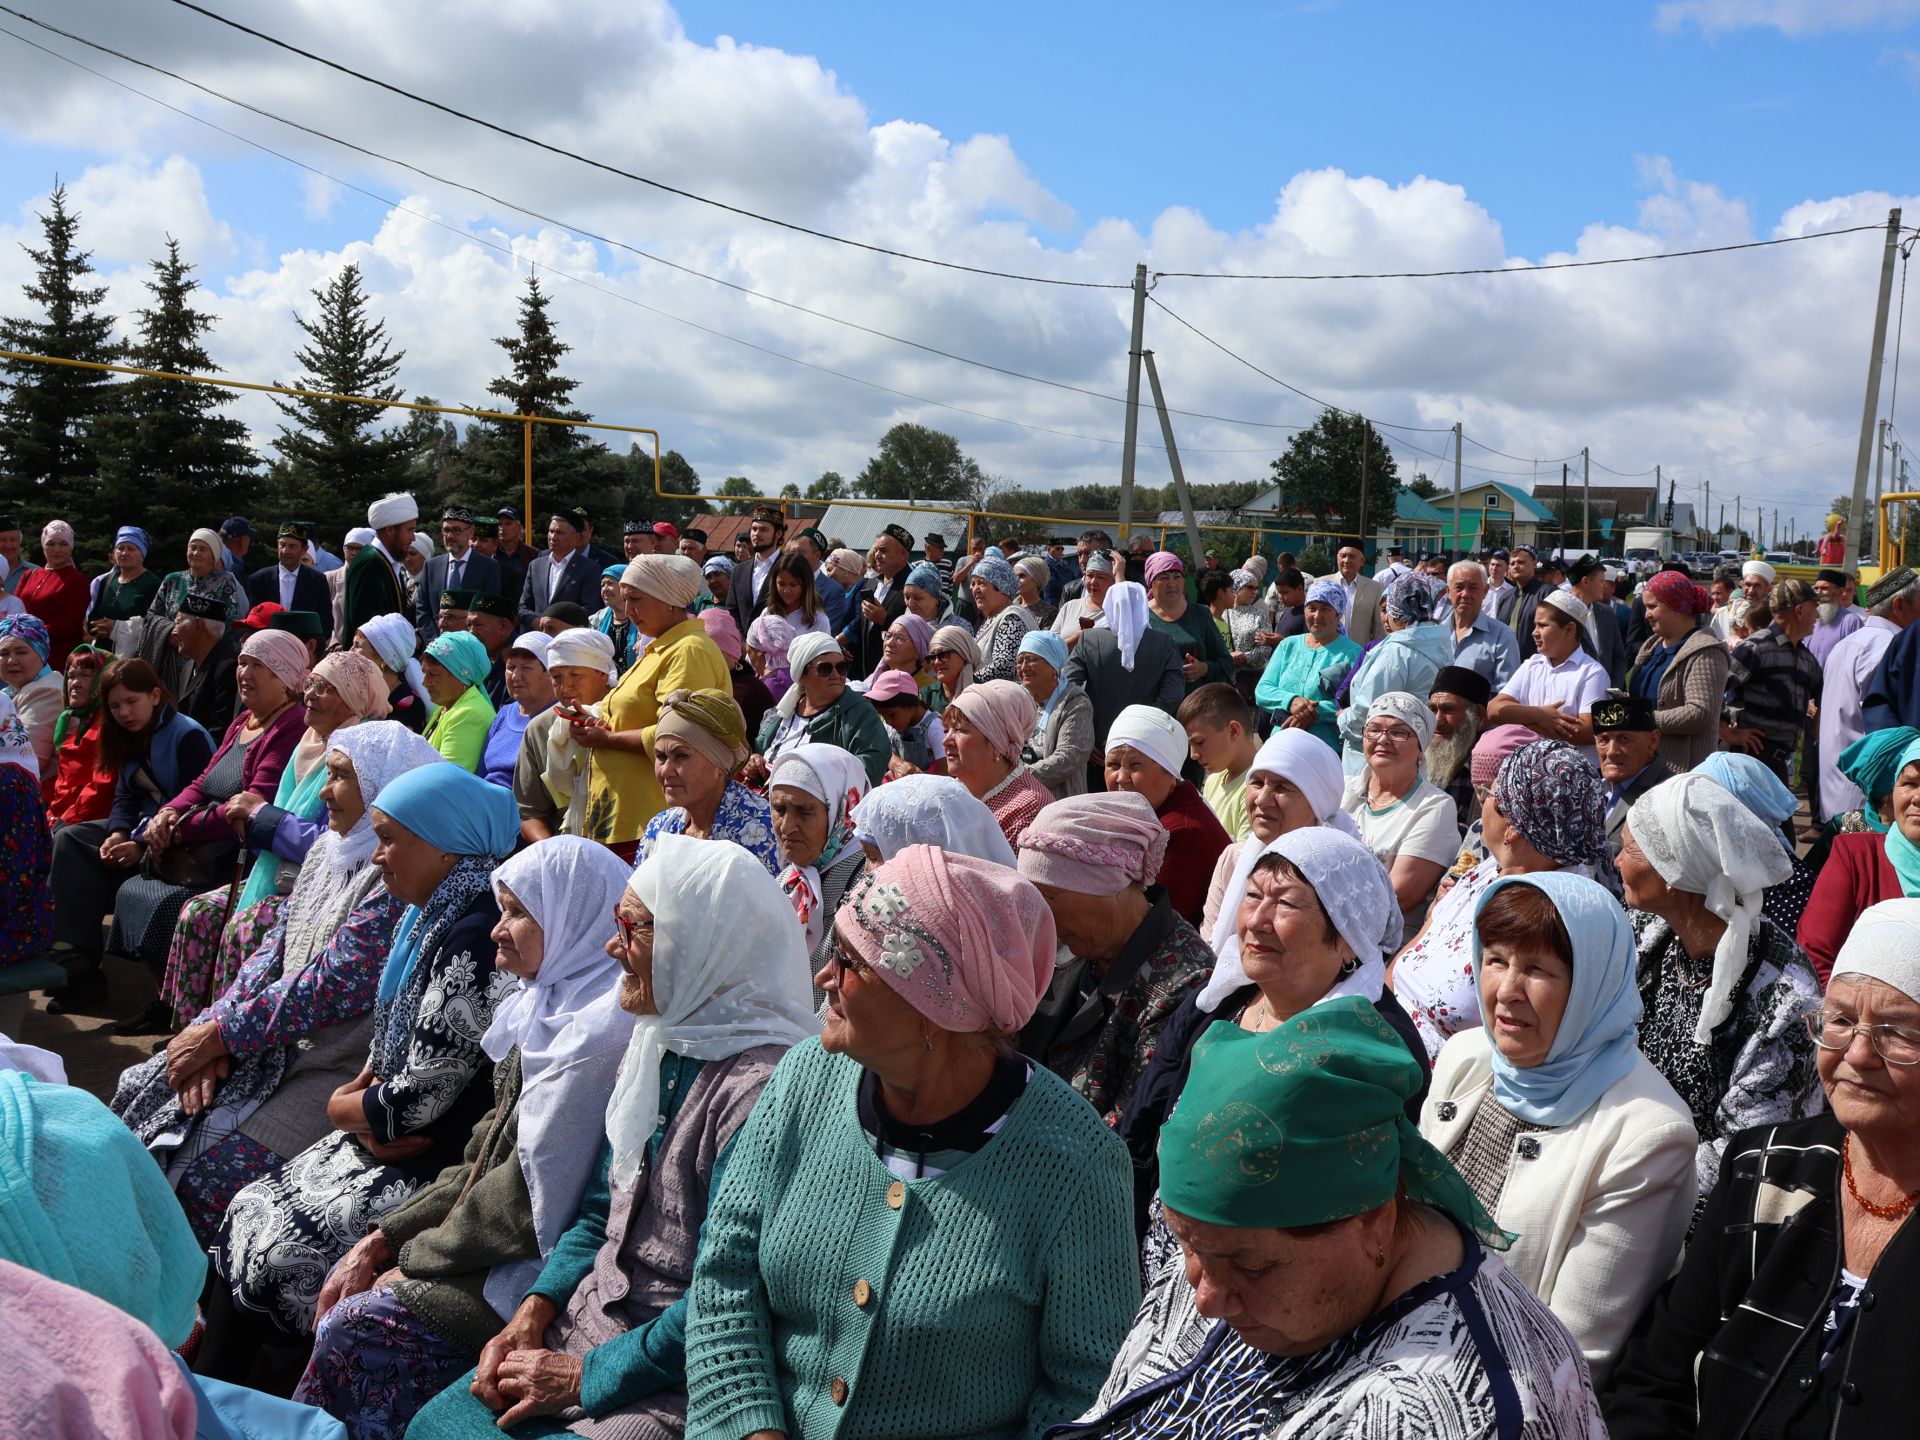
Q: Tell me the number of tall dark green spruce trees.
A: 4